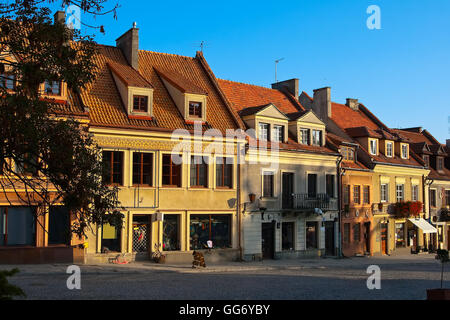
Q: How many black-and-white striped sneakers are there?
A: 0